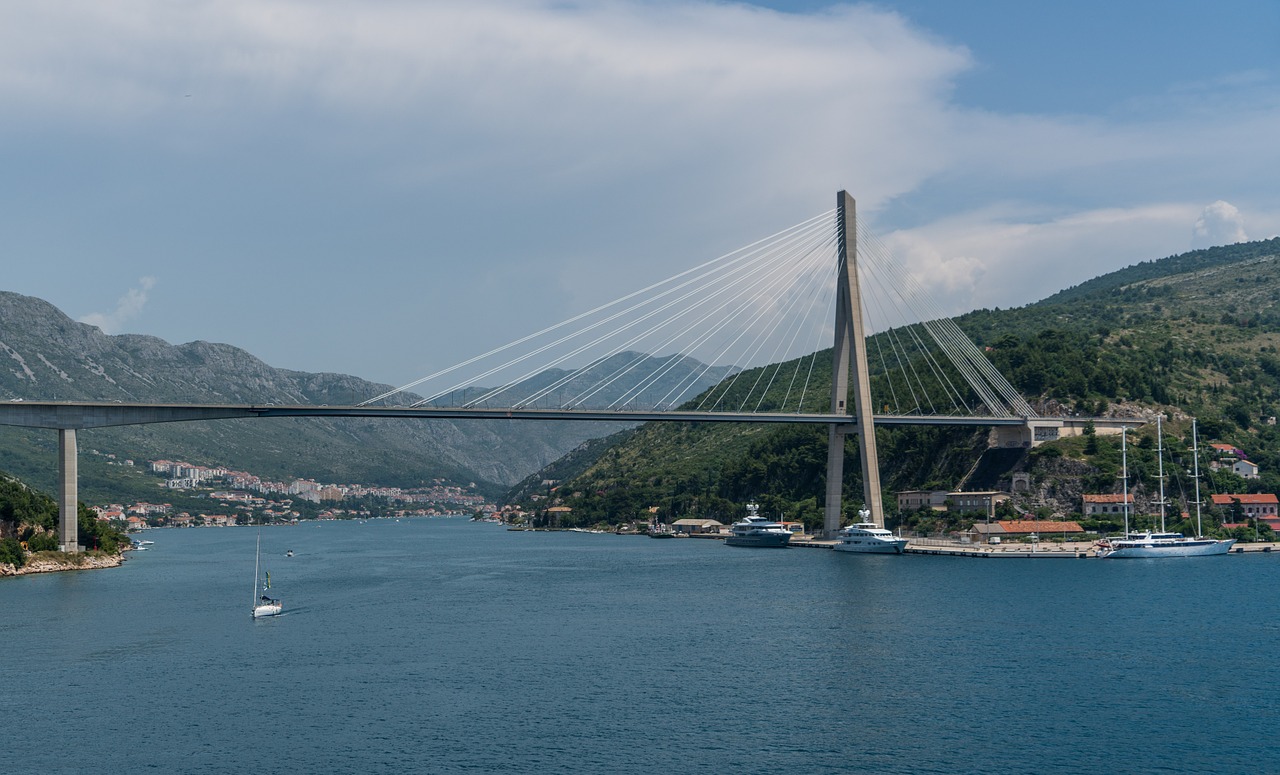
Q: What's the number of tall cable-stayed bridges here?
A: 1